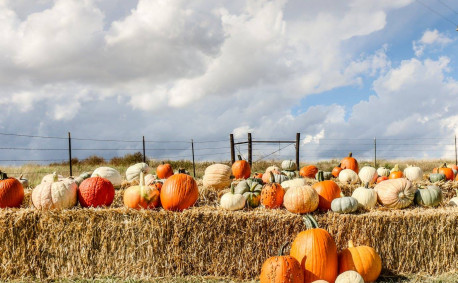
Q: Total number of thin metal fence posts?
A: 5